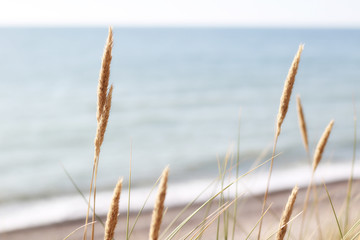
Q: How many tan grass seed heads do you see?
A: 8